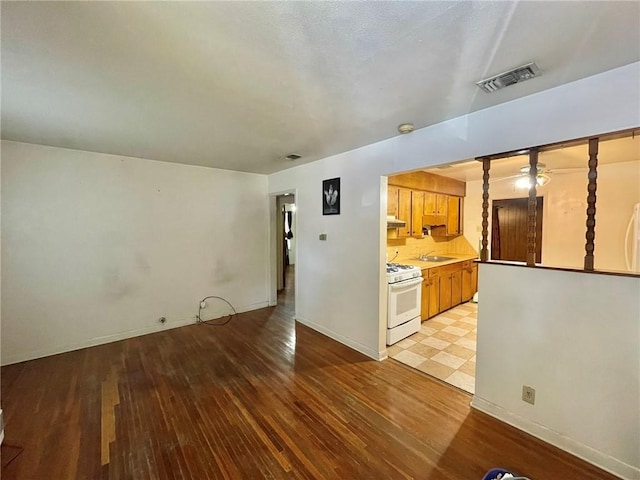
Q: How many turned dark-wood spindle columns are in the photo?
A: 3